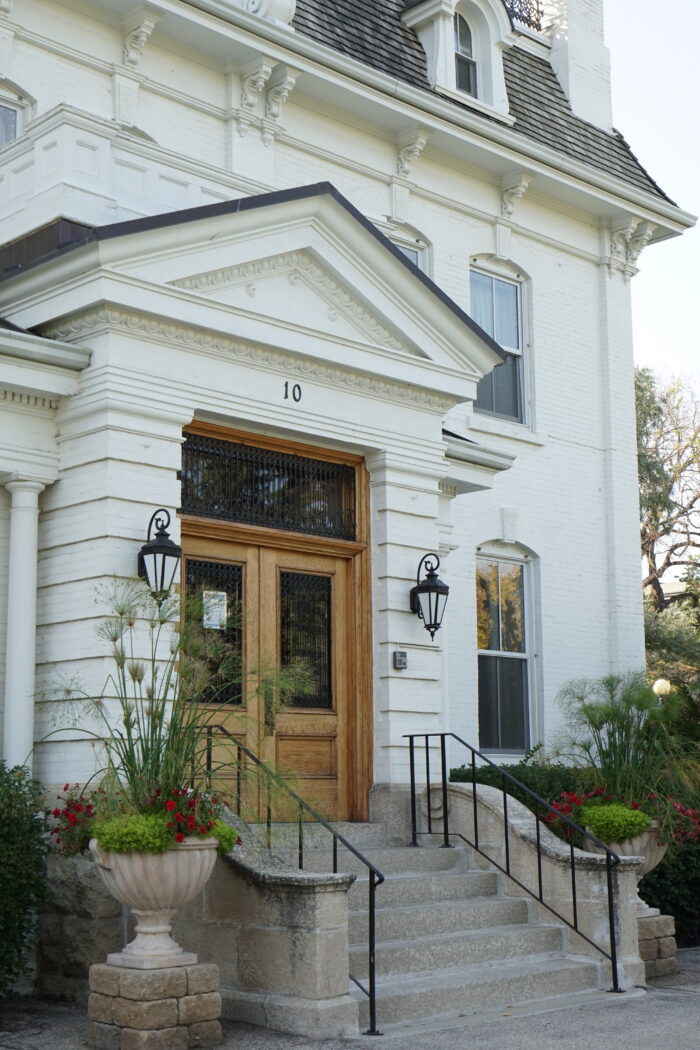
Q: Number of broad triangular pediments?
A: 1